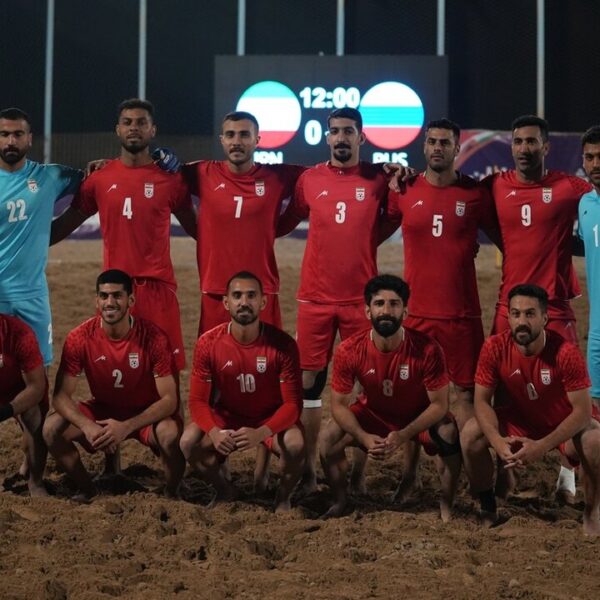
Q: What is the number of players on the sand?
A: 12